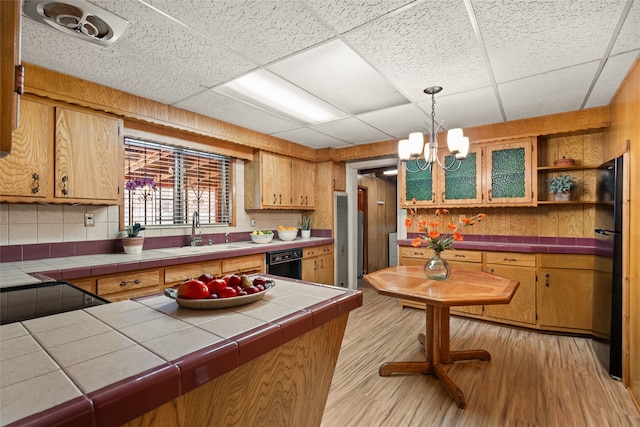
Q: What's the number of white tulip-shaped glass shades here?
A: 5